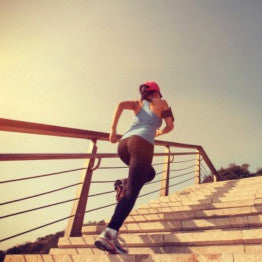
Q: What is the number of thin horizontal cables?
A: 4